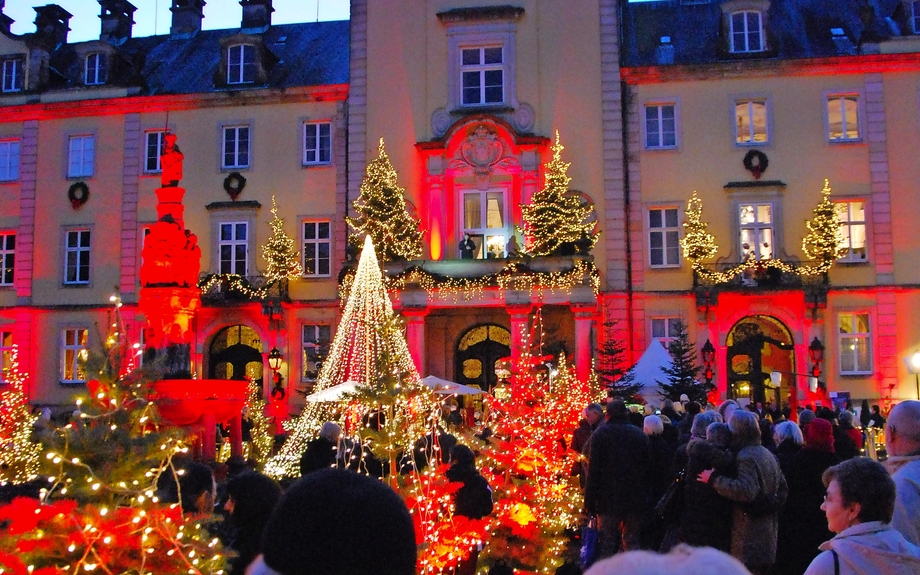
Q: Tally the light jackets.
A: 2